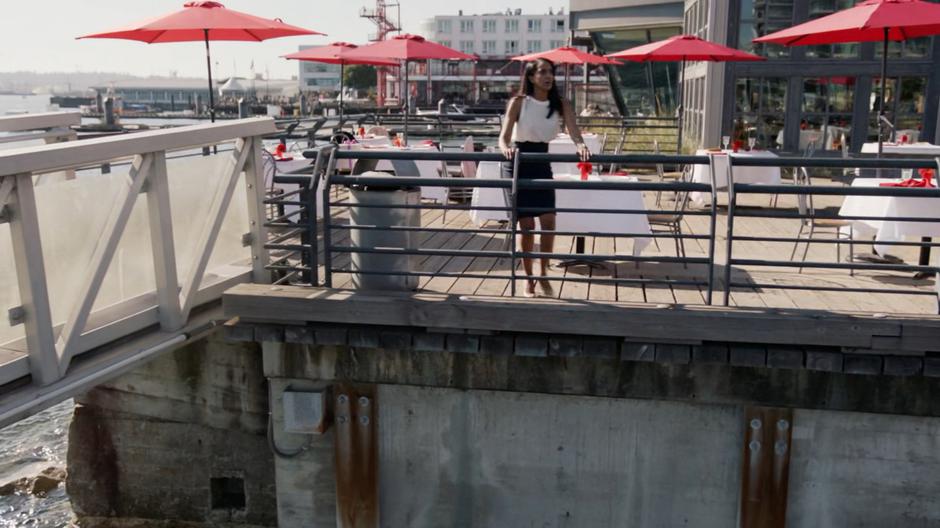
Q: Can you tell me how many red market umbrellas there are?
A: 6